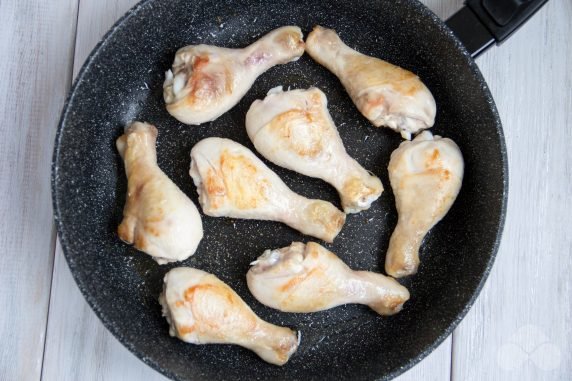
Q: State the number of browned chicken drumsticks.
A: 8